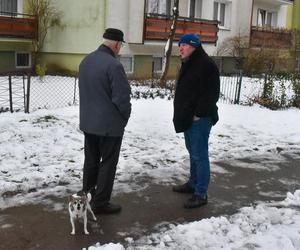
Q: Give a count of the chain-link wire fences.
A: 1